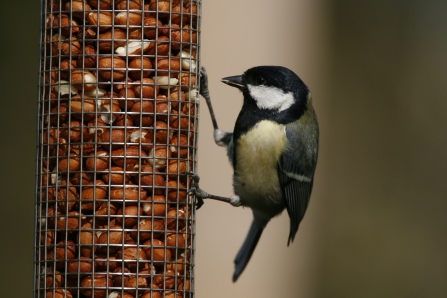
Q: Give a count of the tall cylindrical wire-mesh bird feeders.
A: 1